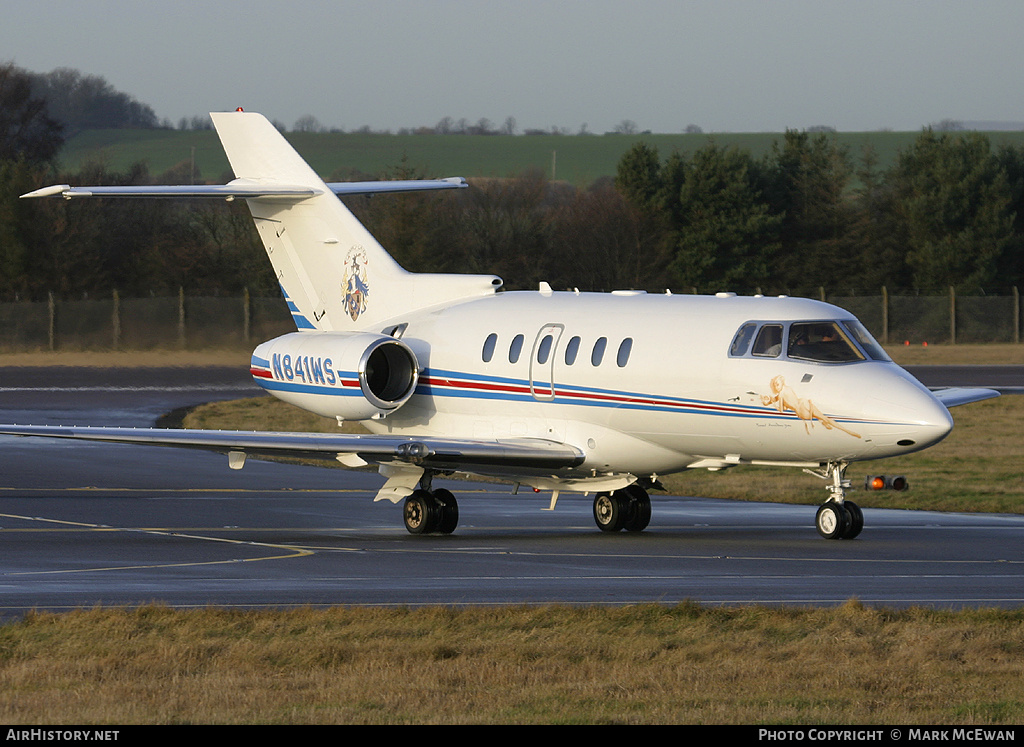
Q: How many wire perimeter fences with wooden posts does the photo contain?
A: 1